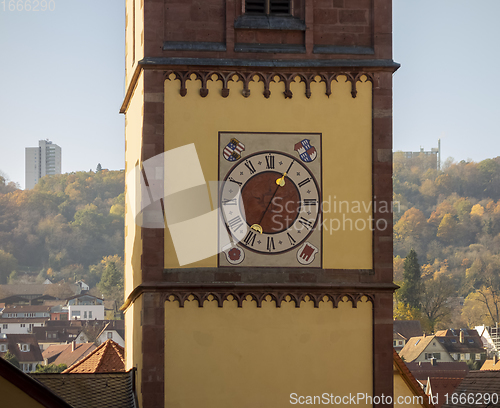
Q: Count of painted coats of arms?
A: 4